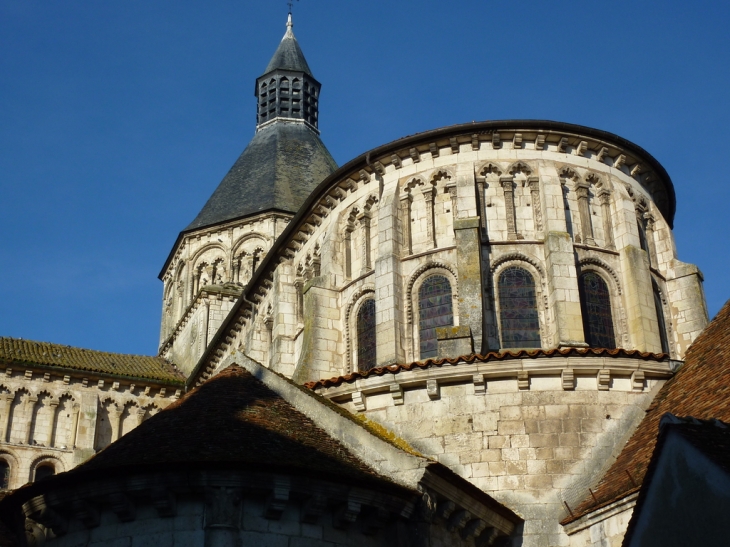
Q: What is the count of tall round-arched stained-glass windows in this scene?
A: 5